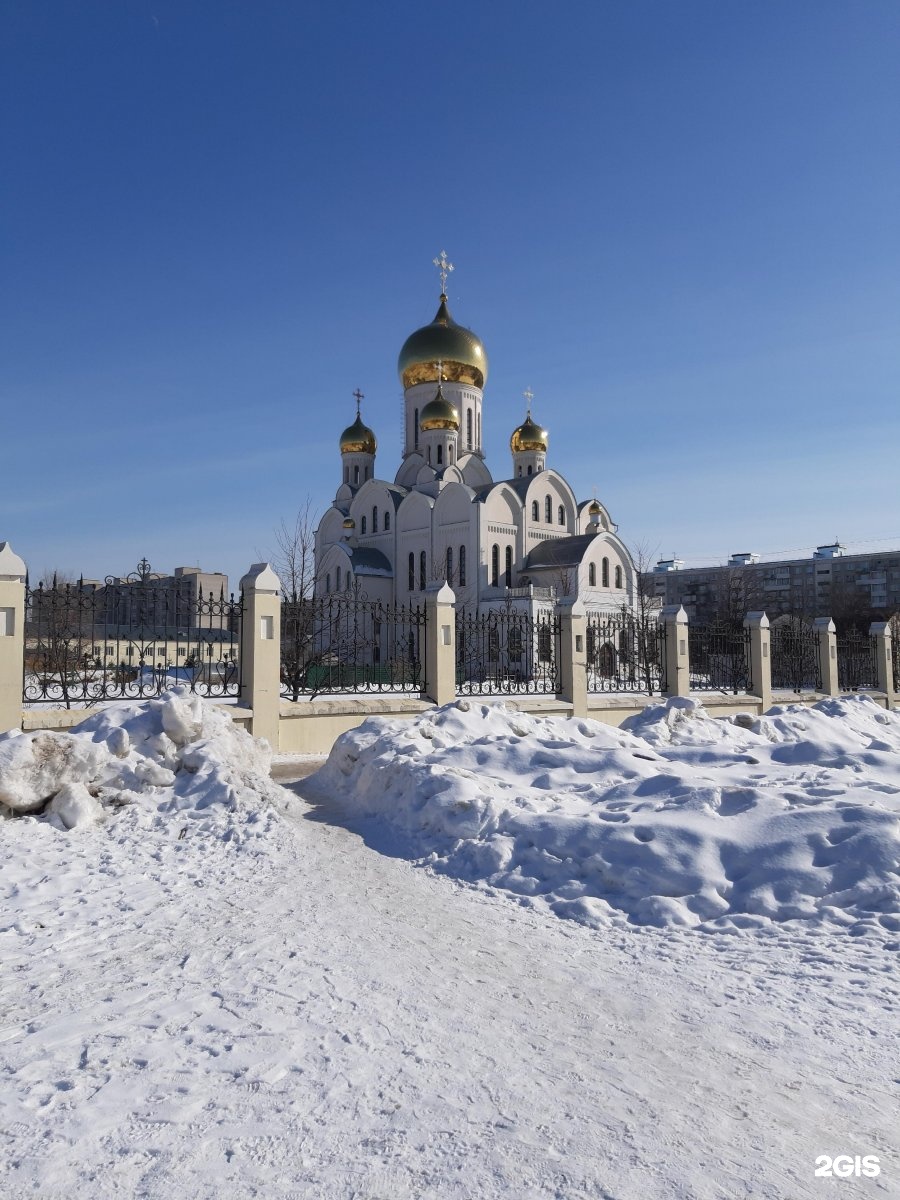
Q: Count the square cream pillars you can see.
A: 8